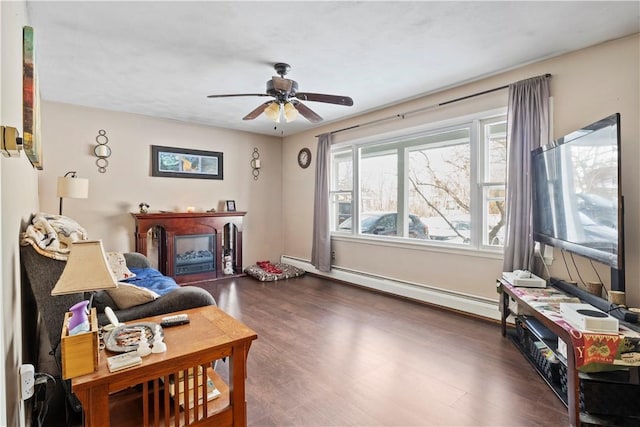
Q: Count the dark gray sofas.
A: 1